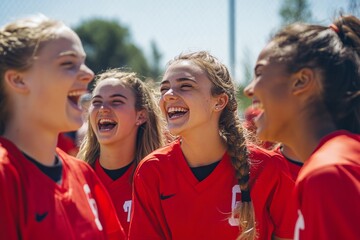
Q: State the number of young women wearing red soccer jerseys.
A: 4